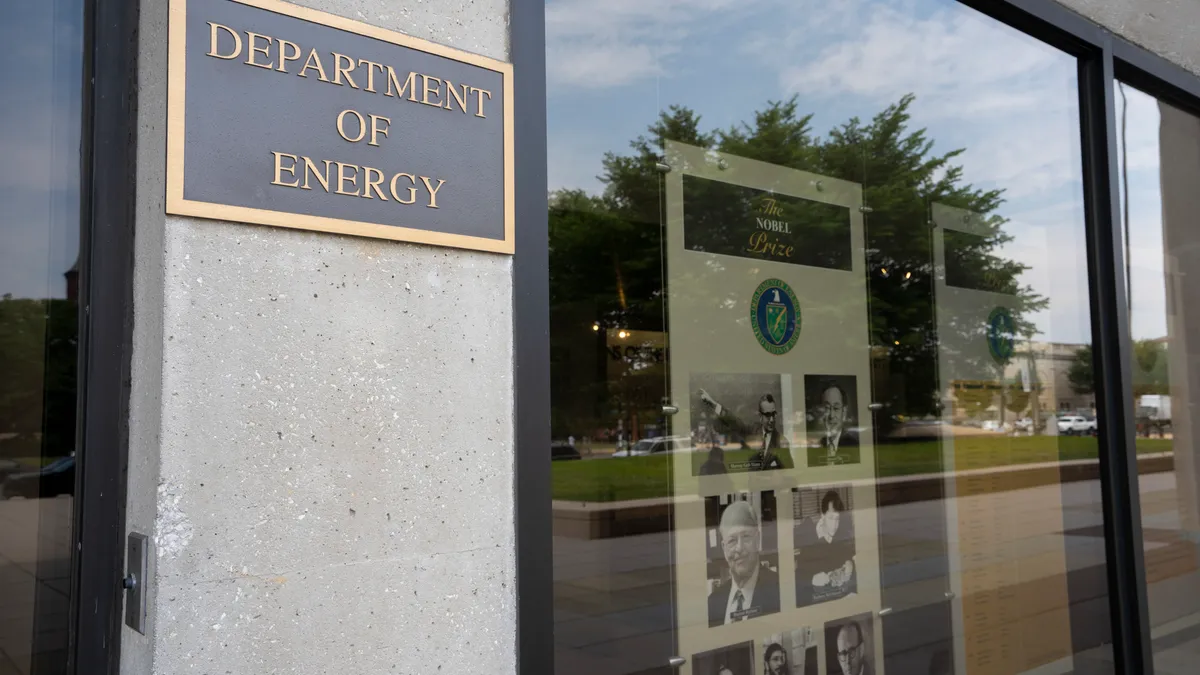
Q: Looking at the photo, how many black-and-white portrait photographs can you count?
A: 7